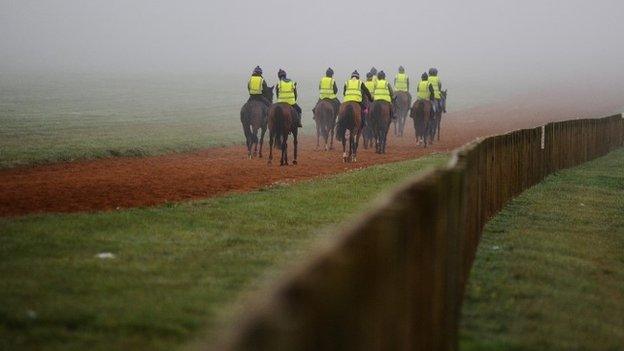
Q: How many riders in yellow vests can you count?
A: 10